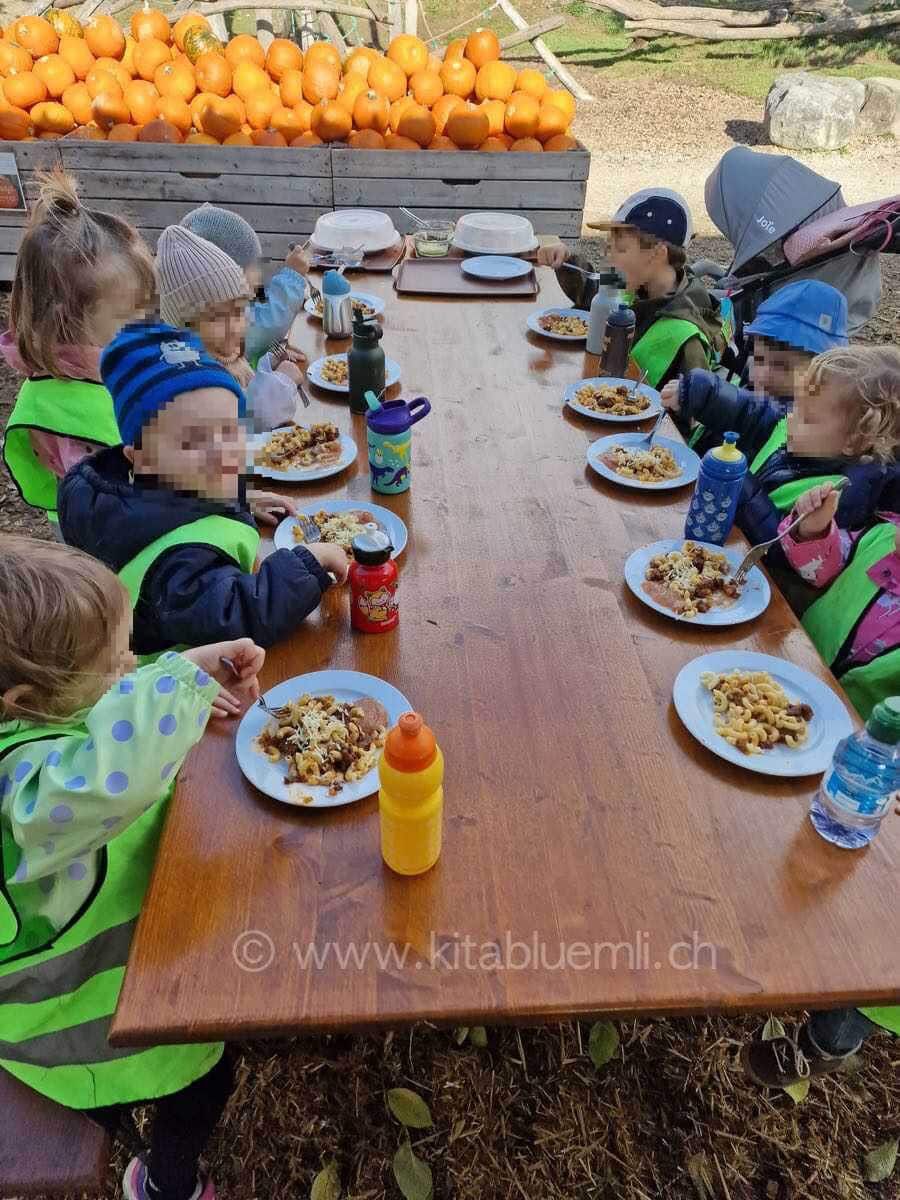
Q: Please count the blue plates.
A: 11